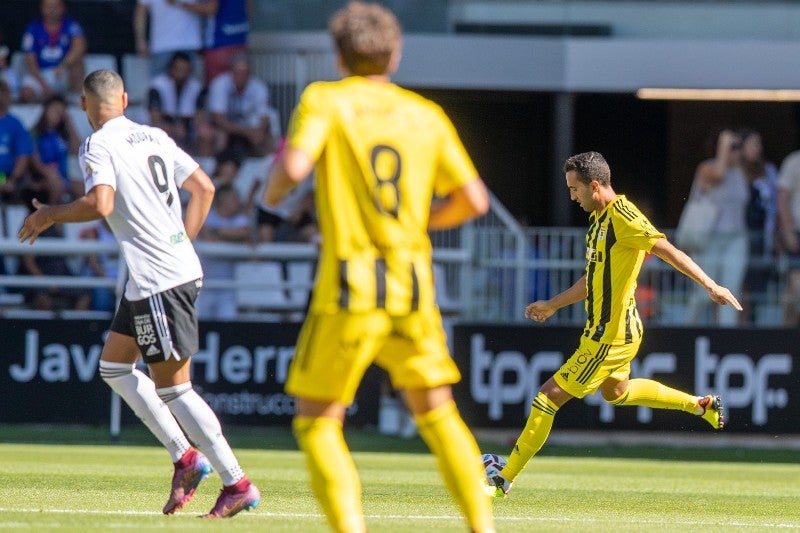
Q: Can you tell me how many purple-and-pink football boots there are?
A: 2